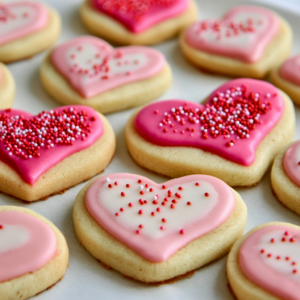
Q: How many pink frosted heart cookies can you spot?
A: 12